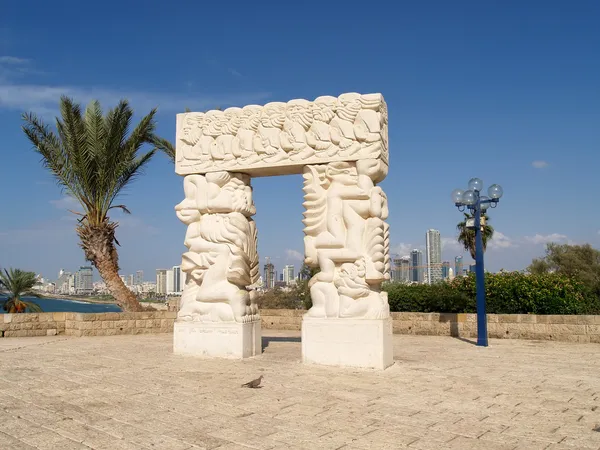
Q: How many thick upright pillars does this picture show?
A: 2